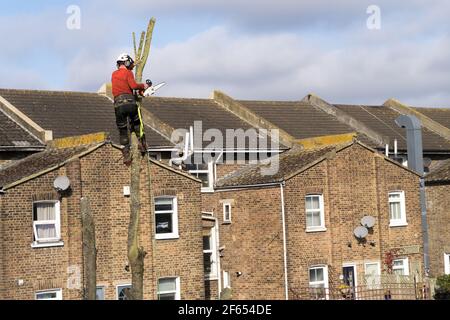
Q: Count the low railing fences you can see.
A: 1